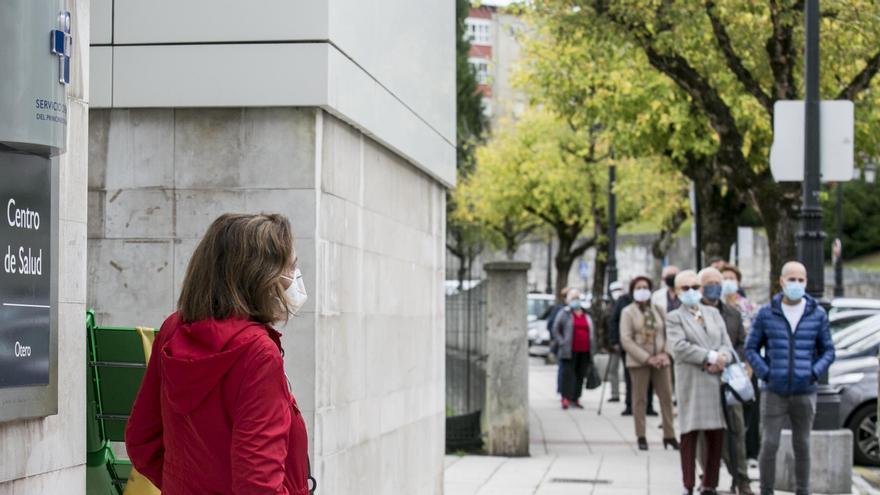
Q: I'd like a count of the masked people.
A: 9